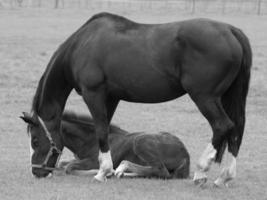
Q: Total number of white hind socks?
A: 2